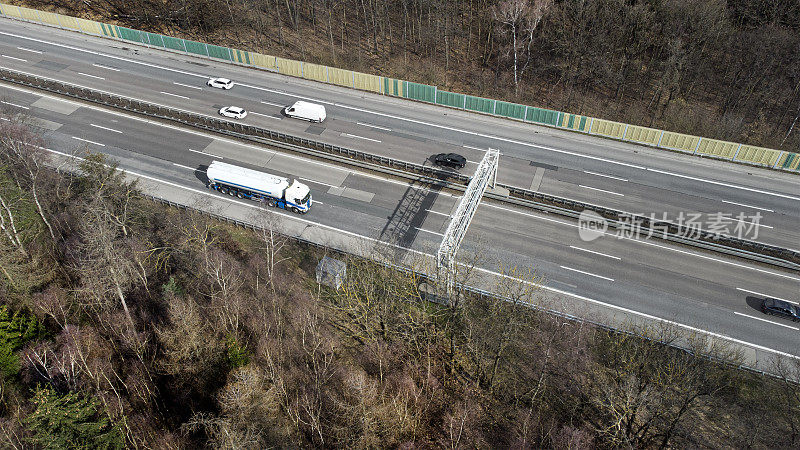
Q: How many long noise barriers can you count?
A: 1